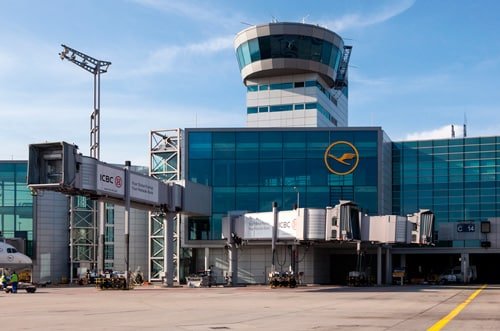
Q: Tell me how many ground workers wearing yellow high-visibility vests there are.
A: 2